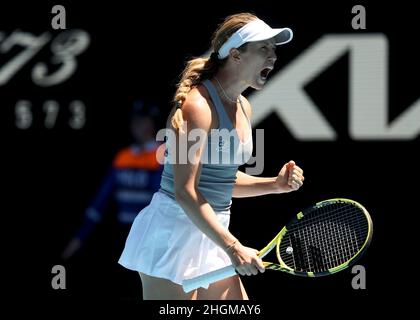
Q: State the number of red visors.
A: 0